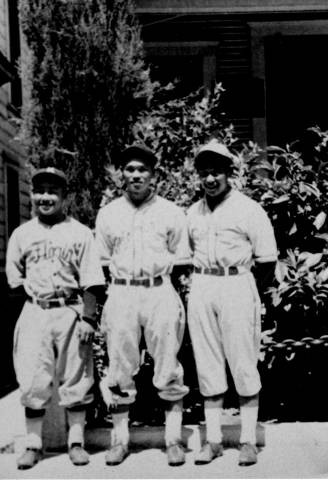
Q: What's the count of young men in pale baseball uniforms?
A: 3